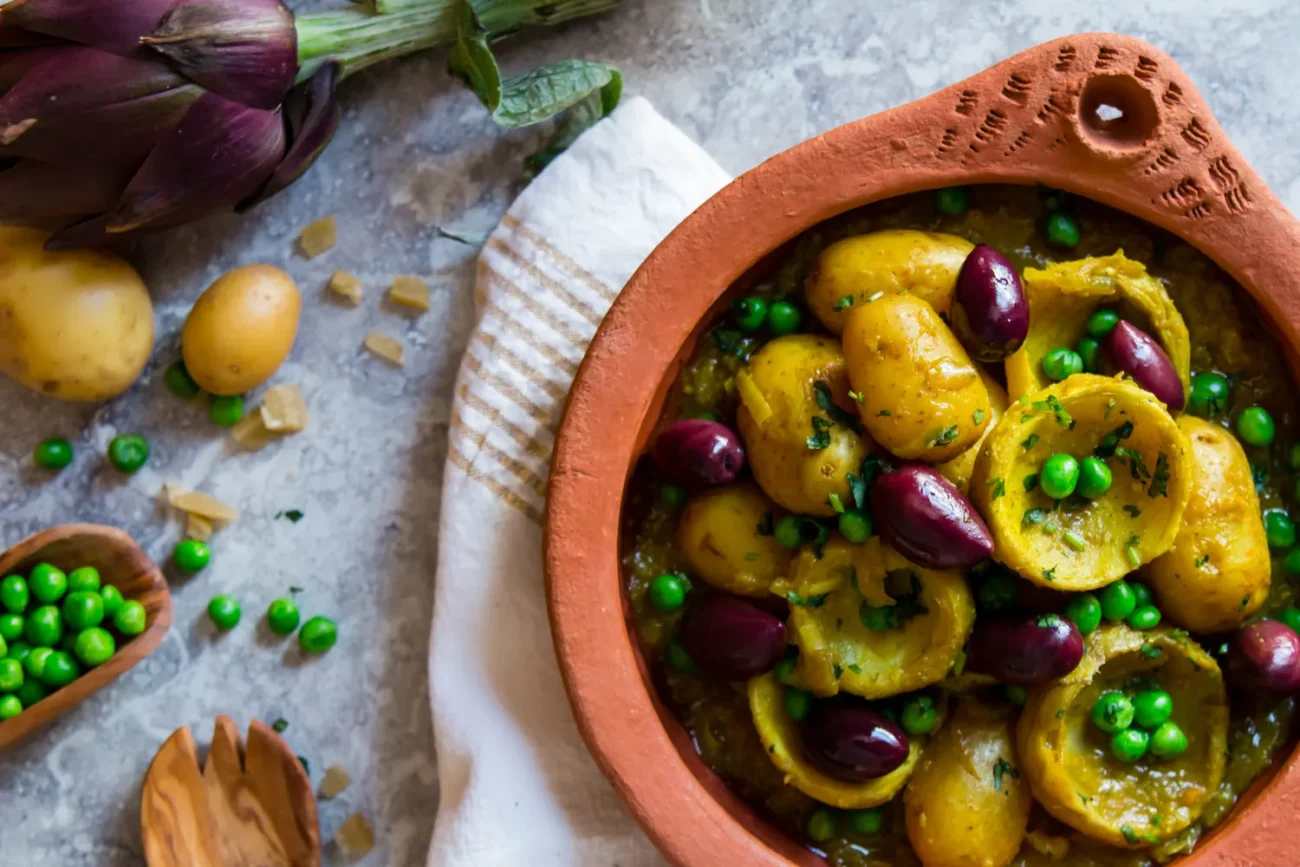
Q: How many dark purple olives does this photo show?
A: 8